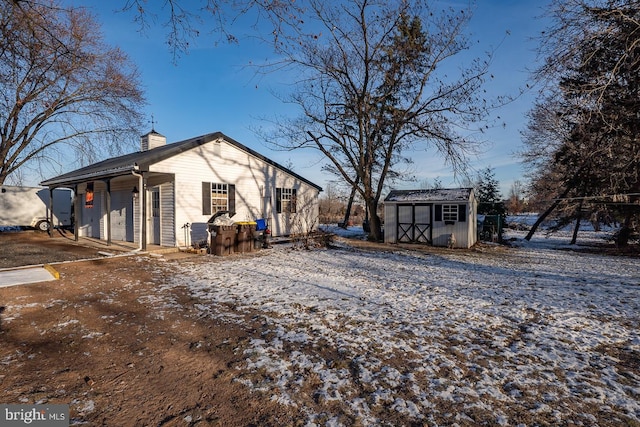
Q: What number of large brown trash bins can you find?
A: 2